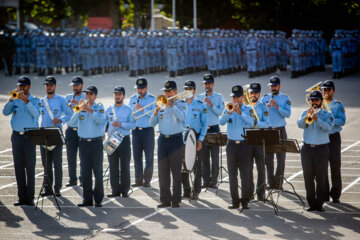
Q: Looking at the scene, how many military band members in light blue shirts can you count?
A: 14